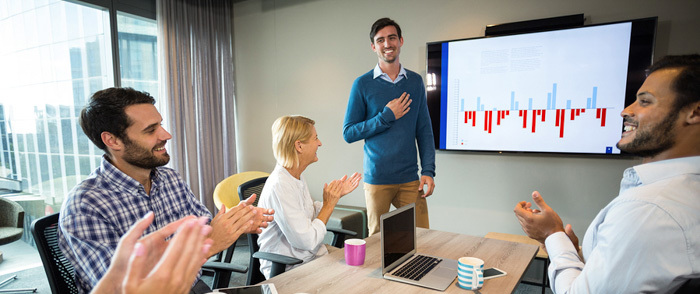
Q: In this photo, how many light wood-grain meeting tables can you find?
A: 1